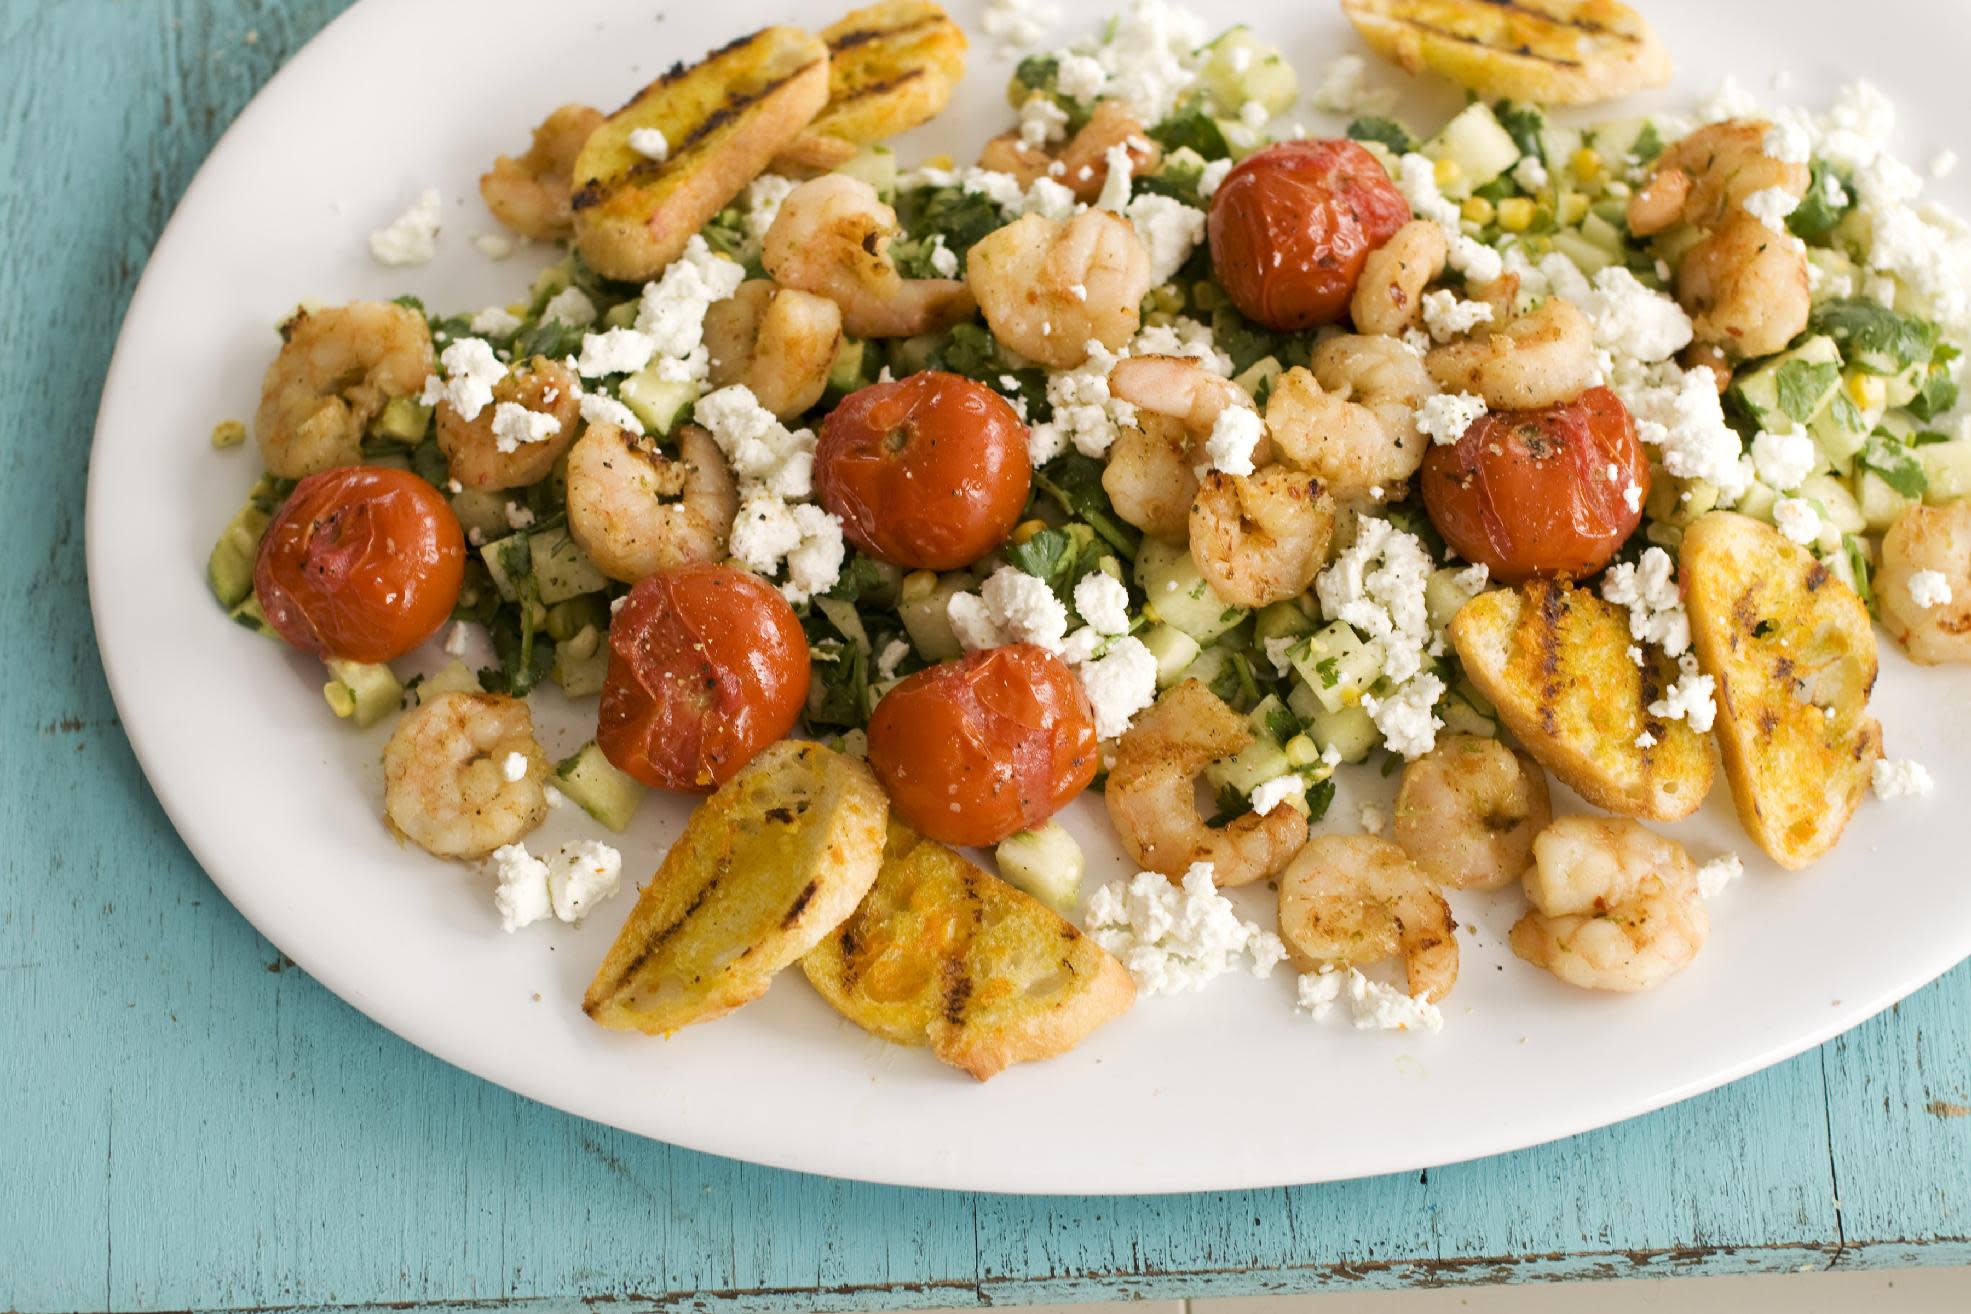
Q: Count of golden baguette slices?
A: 7